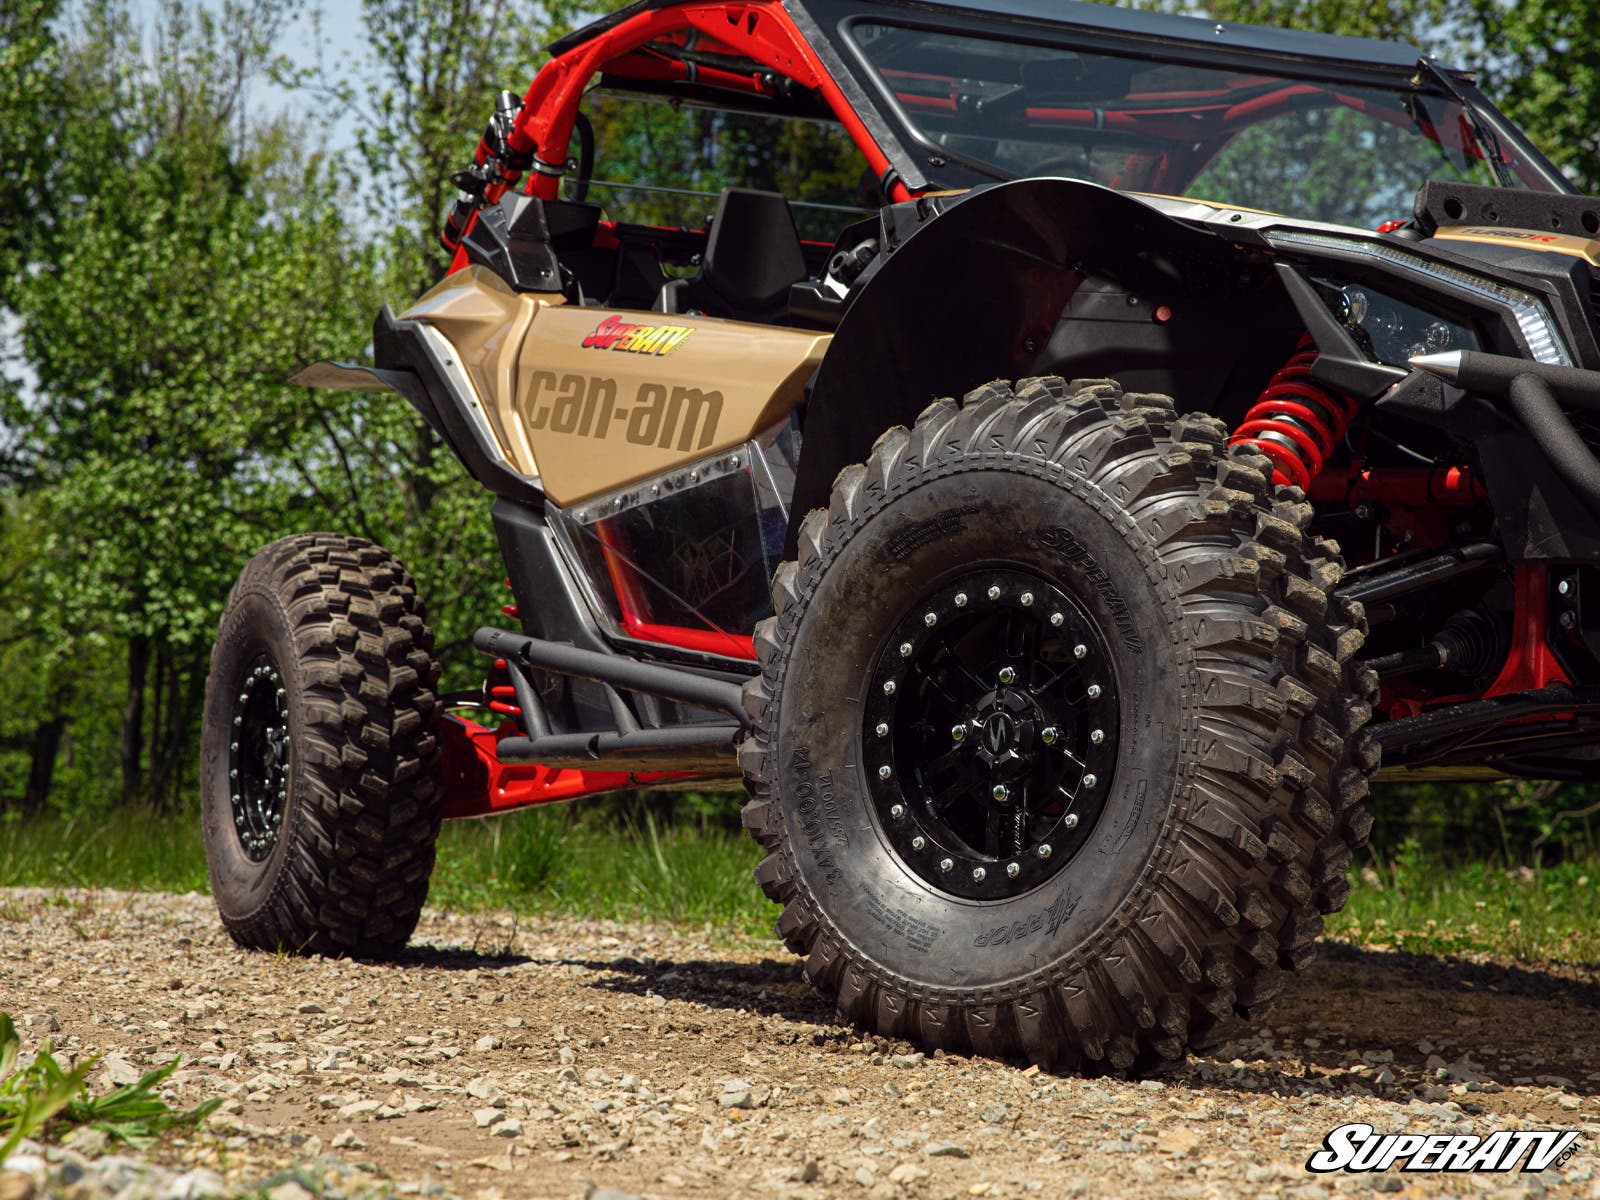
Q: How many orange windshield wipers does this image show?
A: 0